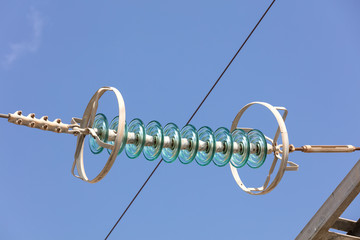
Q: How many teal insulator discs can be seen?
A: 10